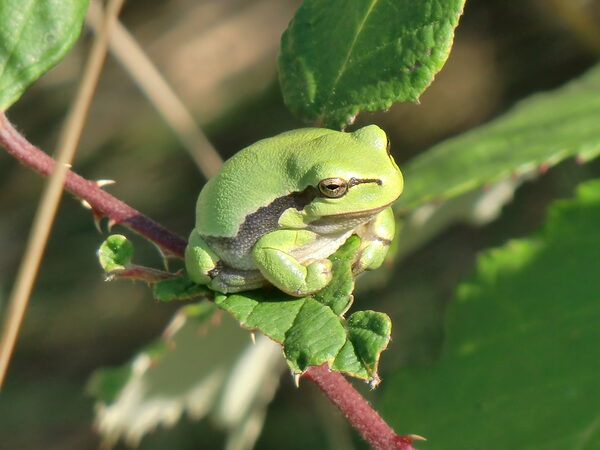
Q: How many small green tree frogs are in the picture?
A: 1